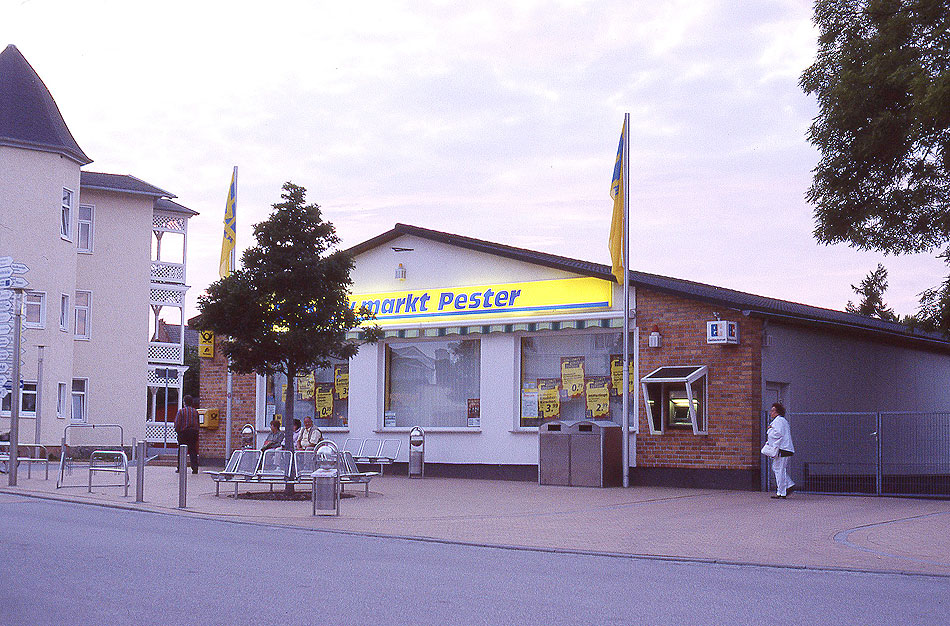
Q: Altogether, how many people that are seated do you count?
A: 3